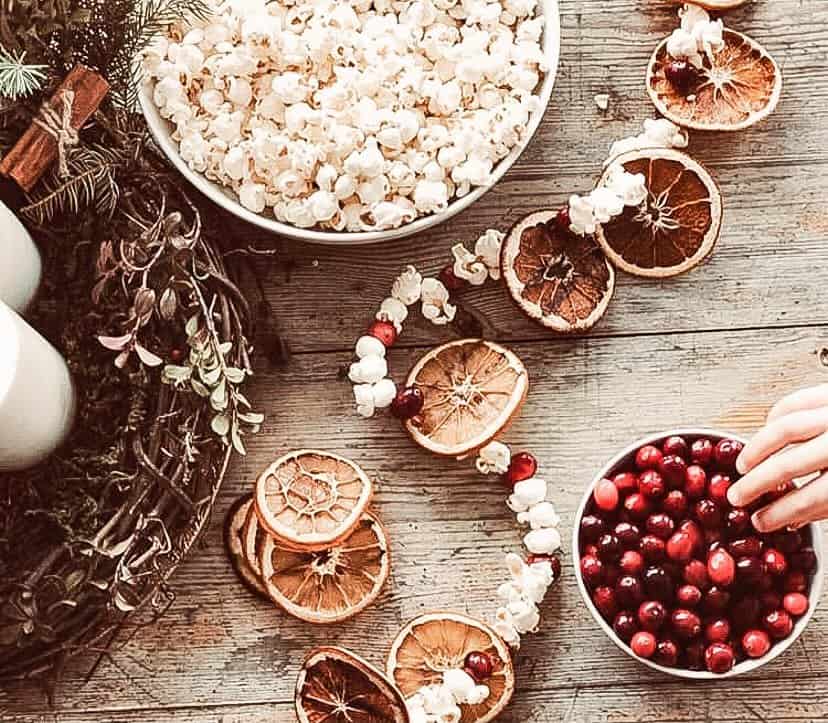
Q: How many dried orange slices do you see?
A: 11